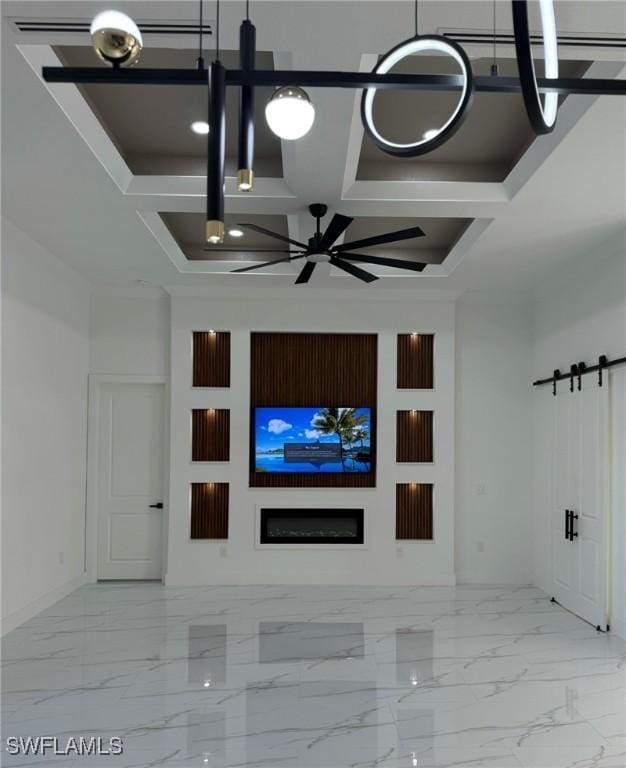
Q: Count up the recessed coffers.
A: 4